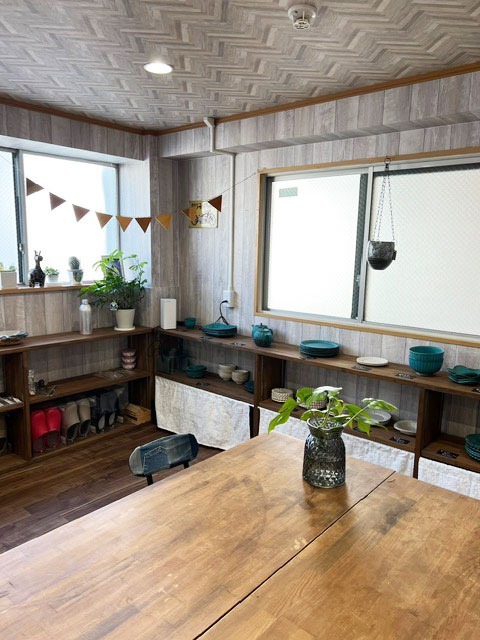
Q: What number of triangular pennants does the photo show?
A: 9